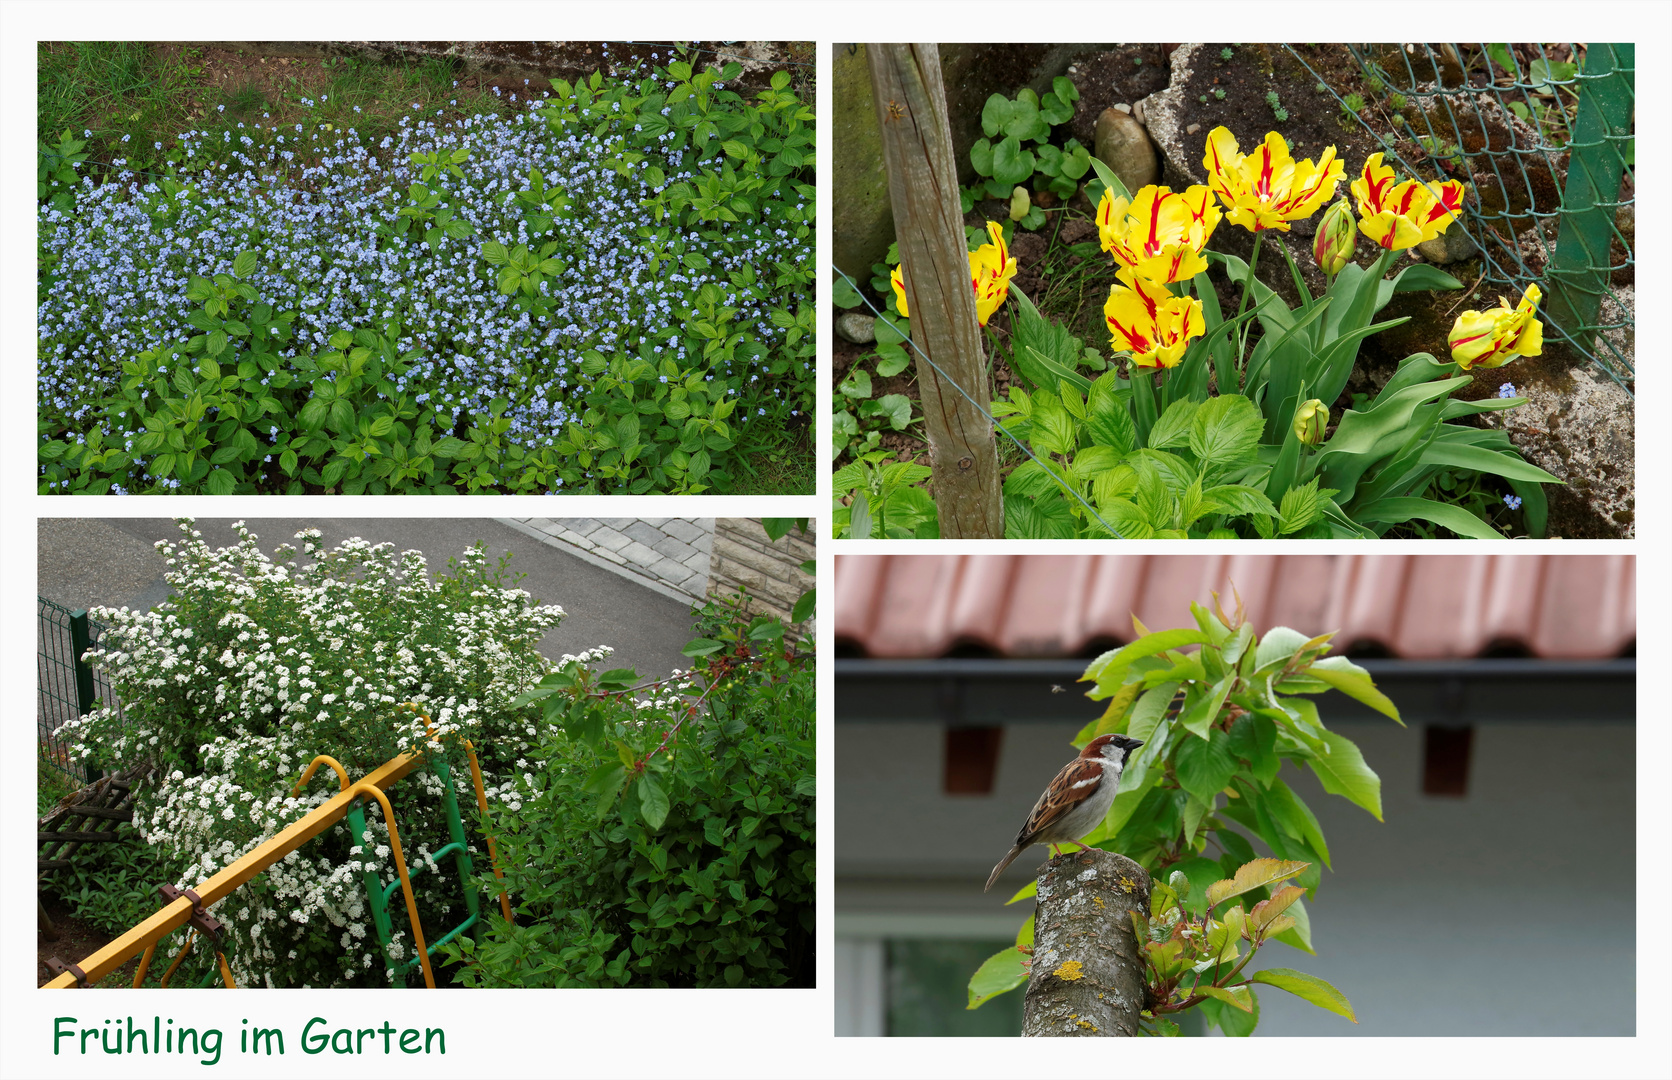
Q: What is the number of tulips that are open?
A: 6